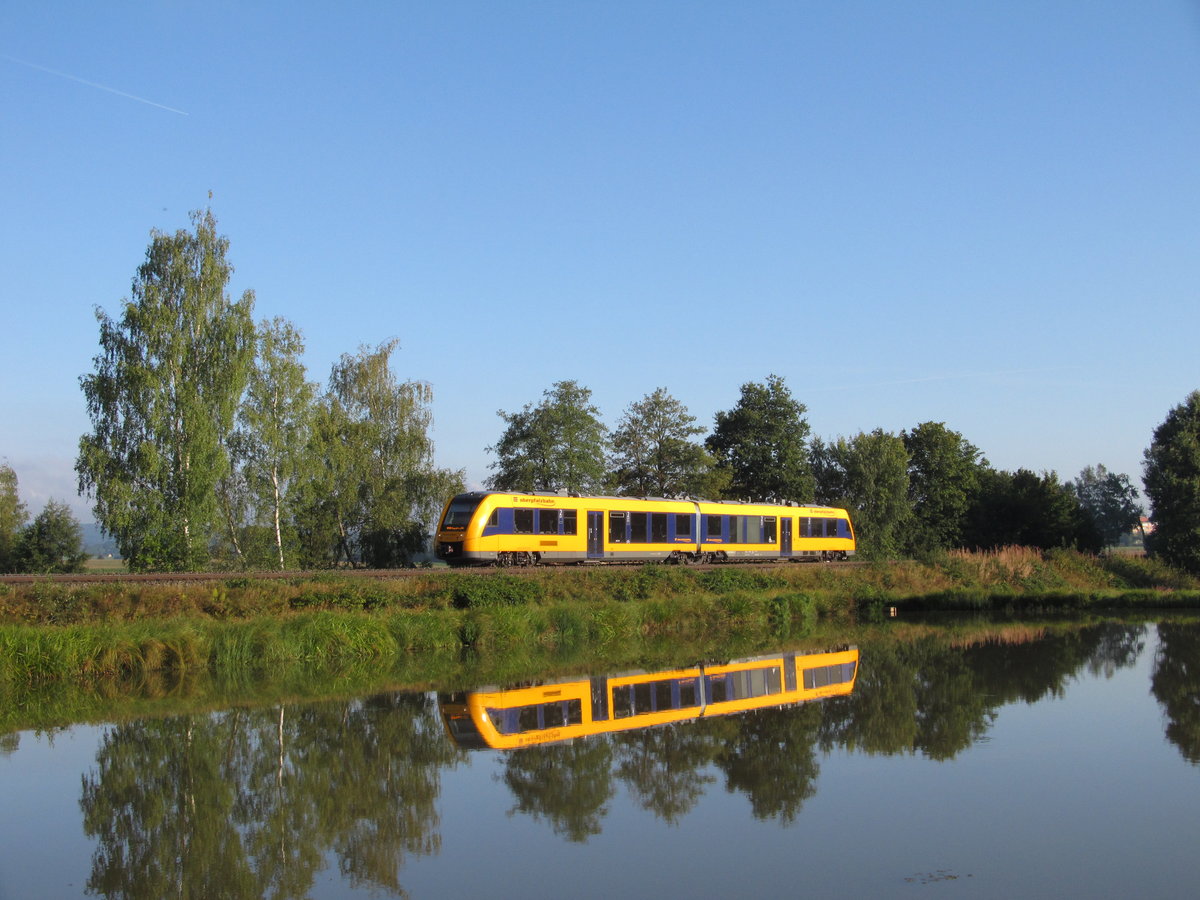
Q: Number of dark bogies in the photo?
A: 3